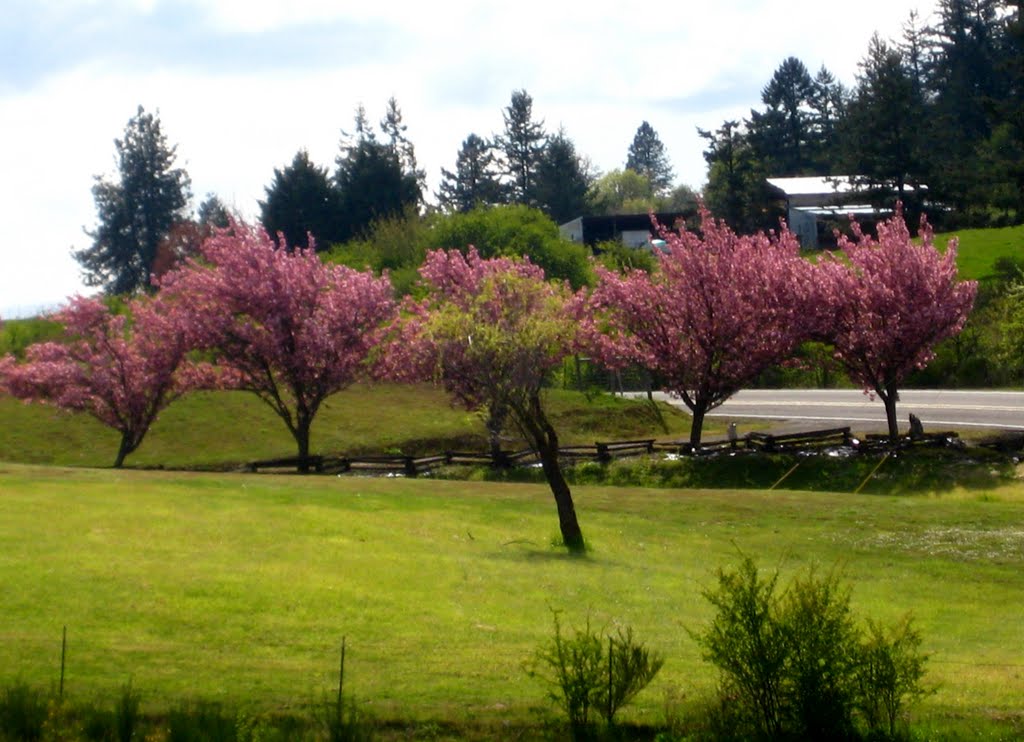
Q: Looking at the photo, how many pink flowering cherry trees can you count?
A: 5